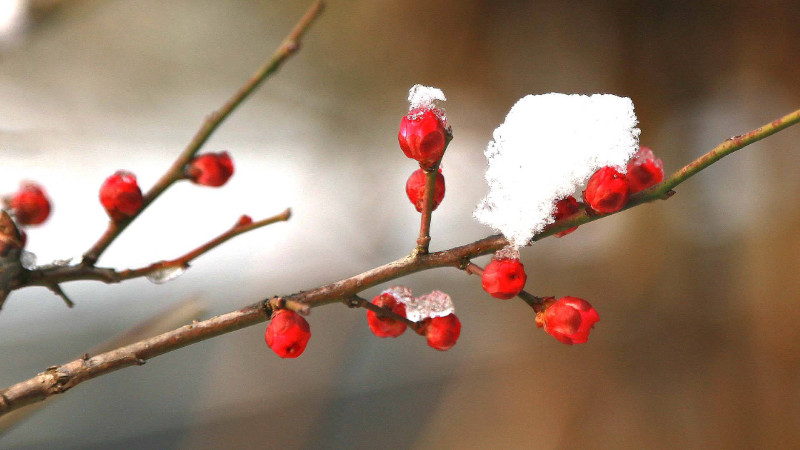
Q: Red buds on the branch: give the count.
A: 13